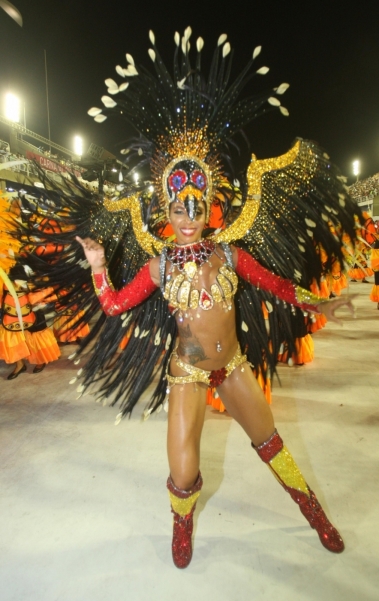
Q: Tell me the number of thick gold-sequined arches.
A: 2